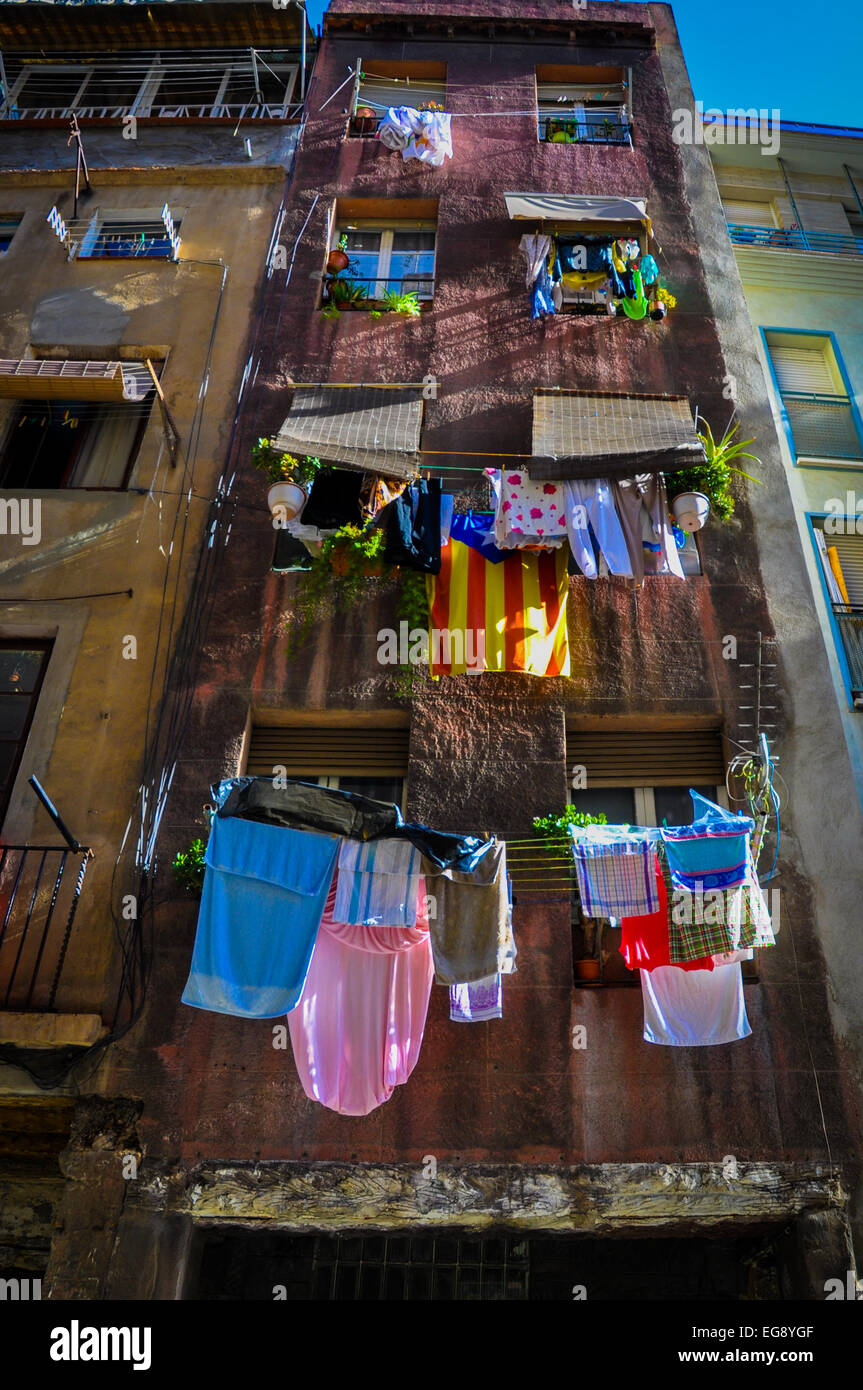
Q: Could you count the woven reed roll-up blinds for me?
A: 2